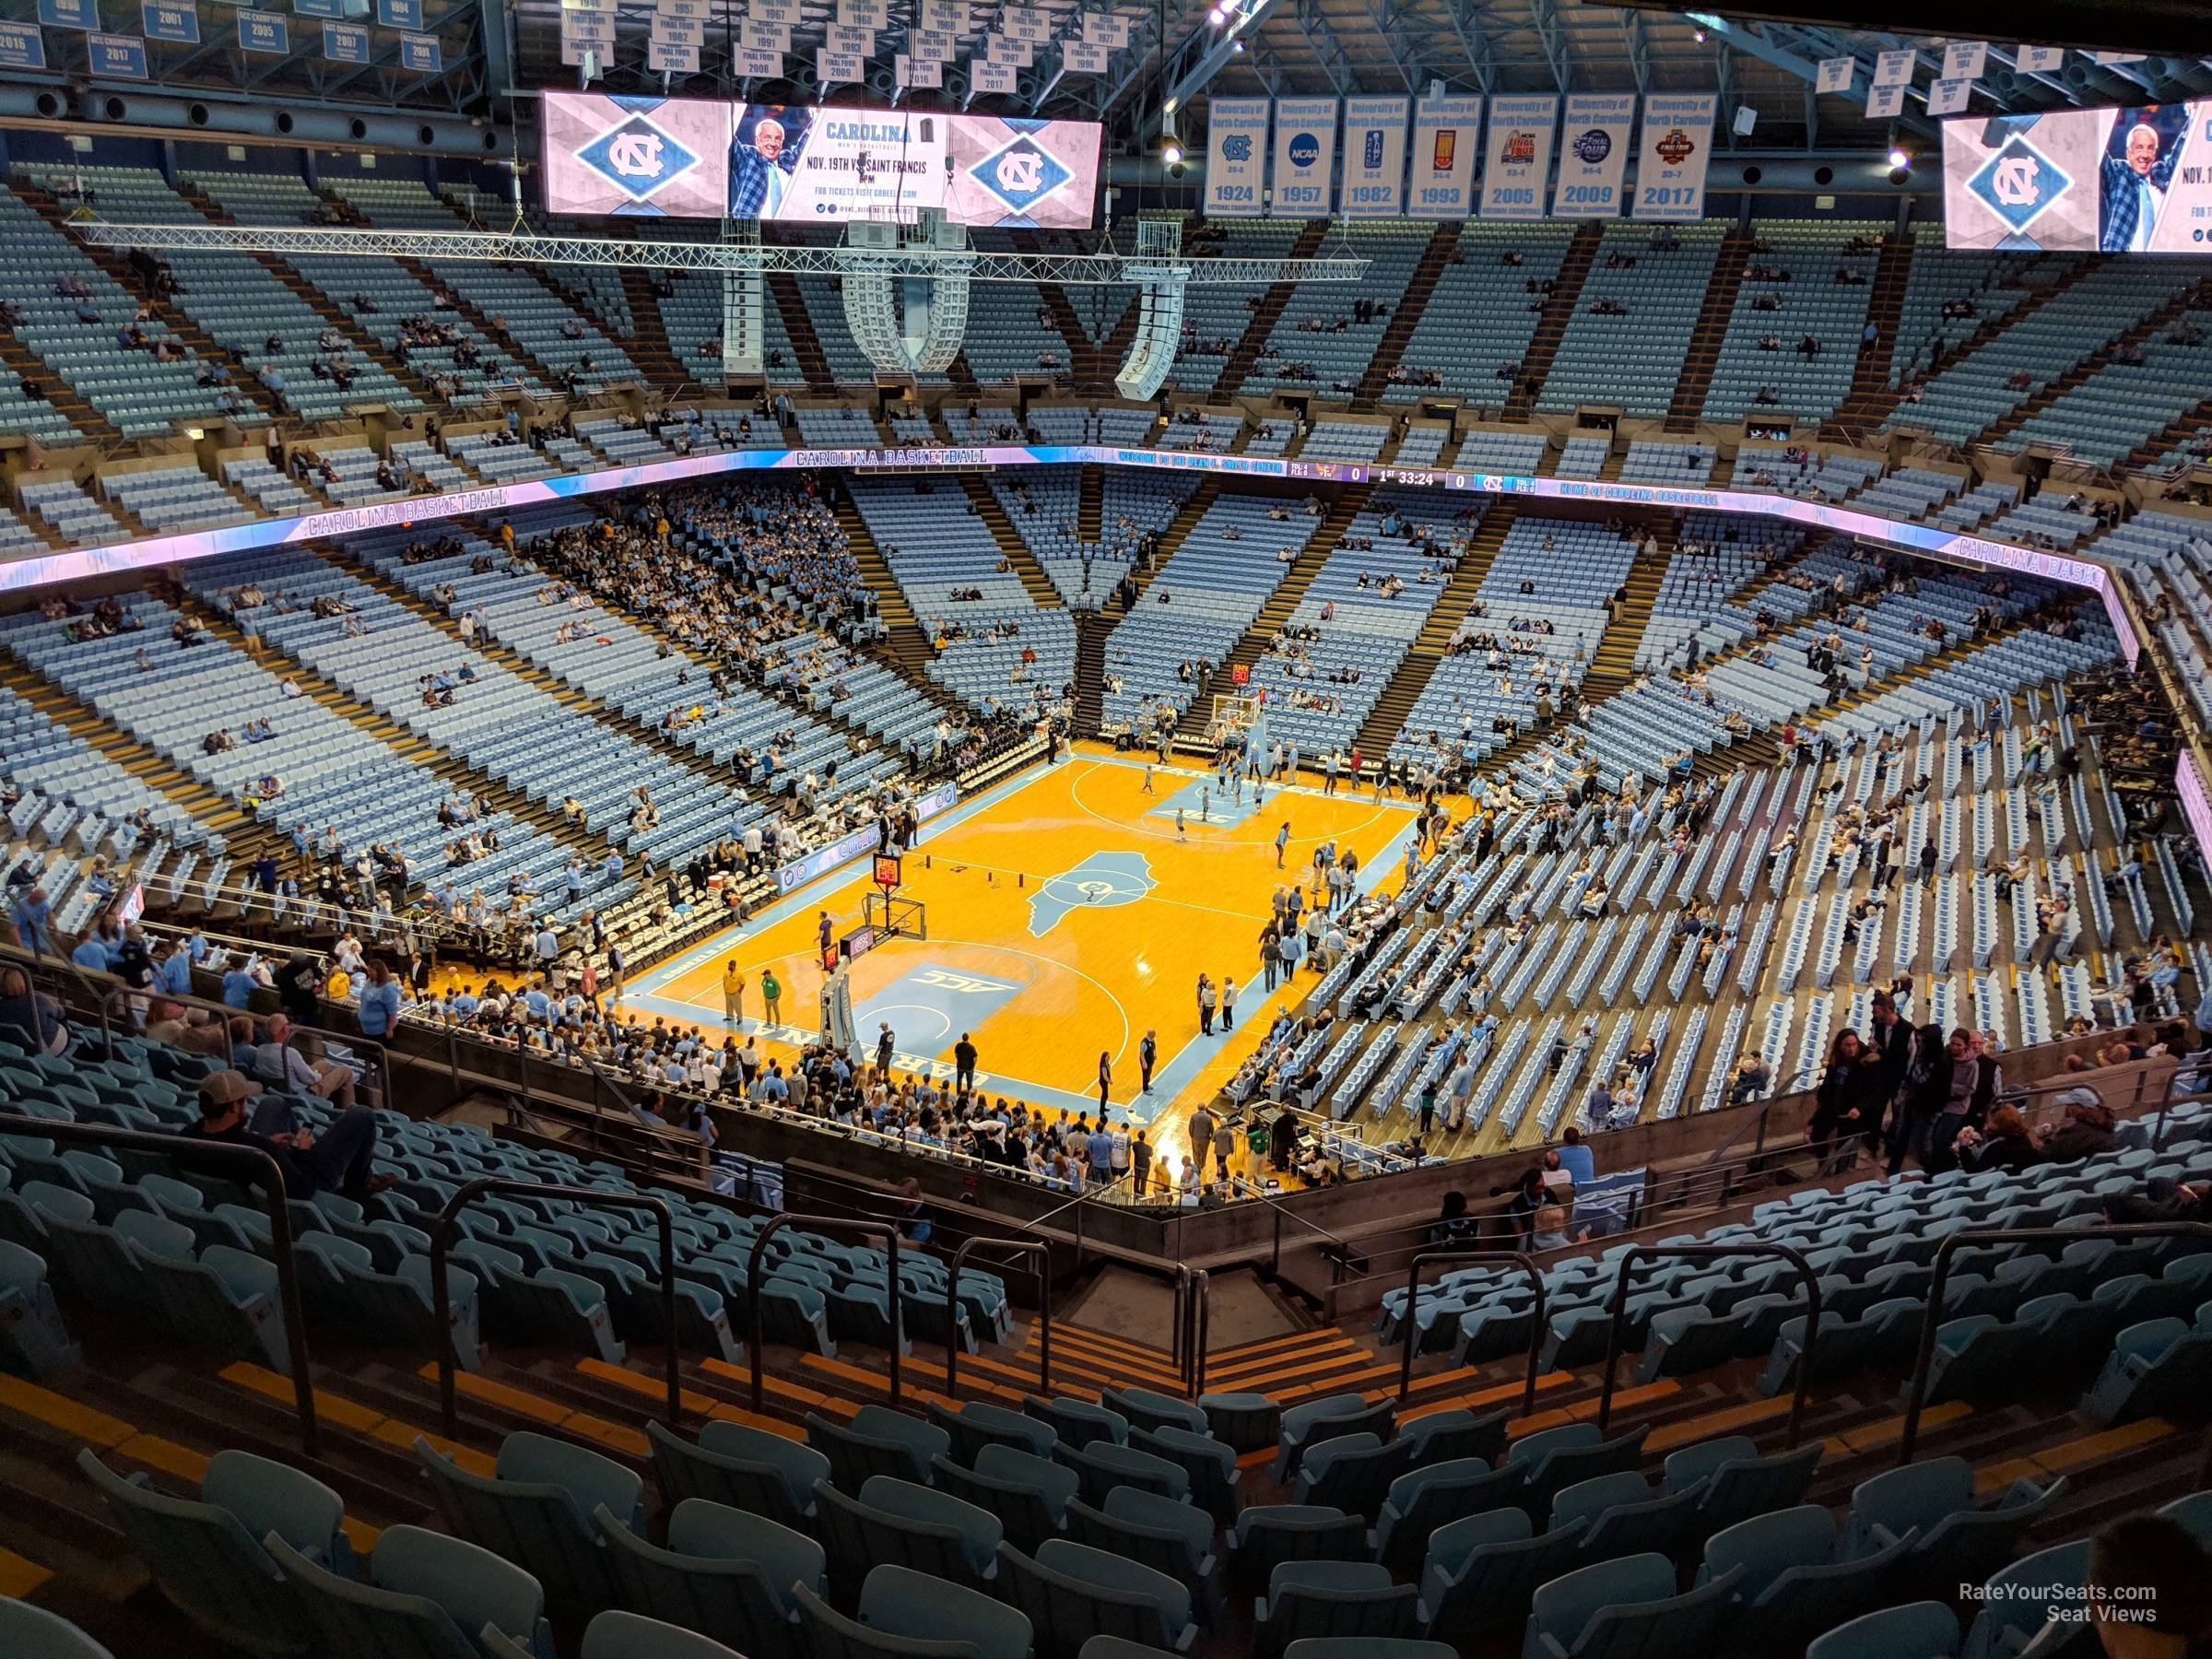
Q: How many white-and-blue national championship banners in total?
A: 7